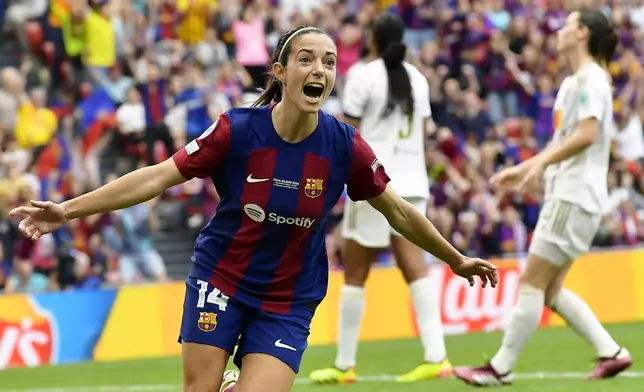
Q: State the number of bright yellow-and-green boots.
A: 2